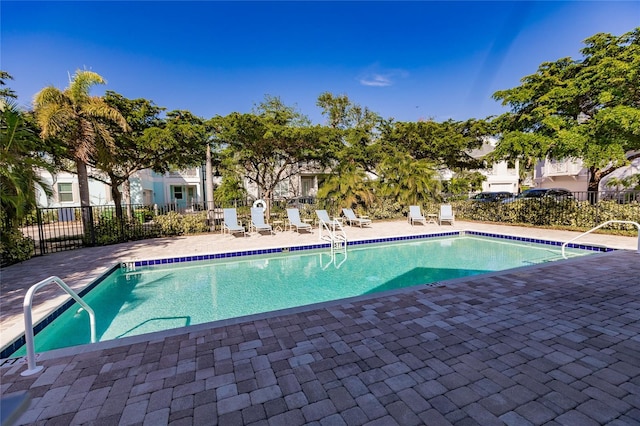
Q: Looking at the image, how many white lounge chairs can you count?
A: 7